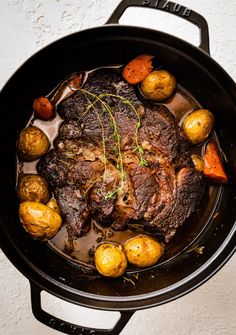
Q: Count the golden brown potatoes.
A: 7